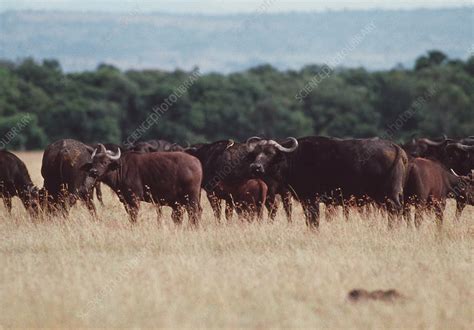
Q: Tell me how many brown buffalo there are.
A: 3